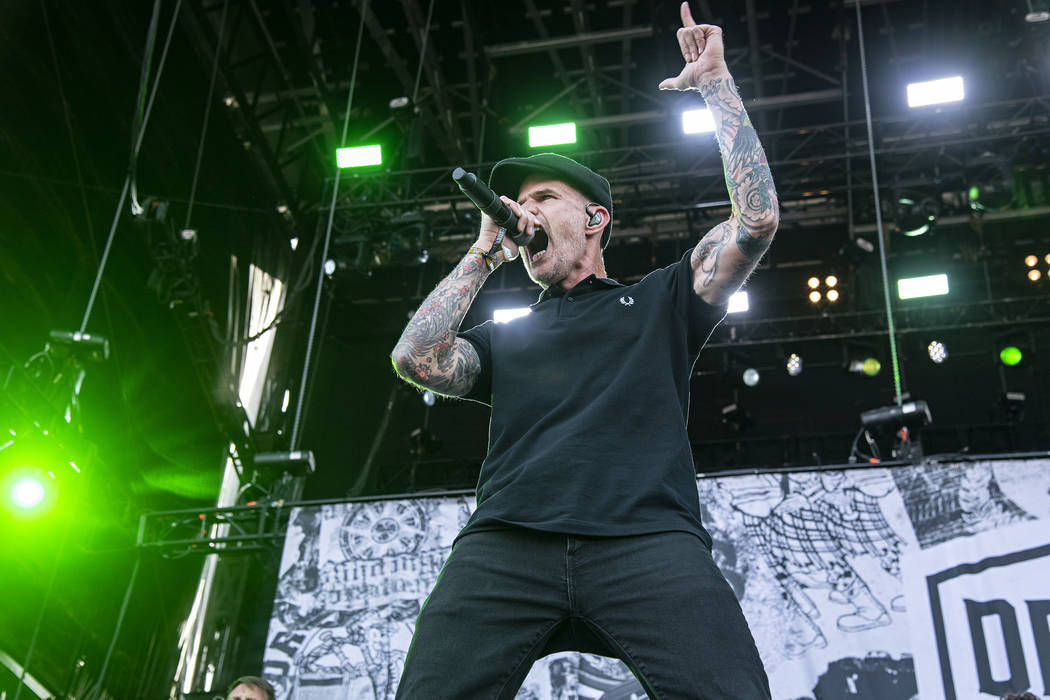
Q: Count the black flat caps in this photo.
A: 1